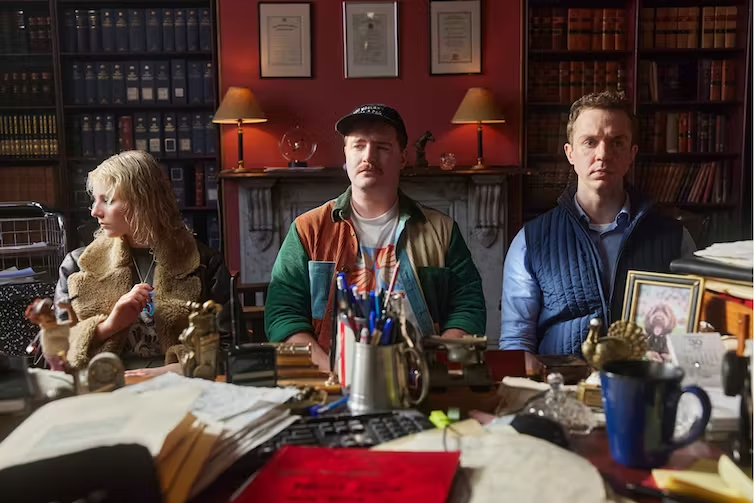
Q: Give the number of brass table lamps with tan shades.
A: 2